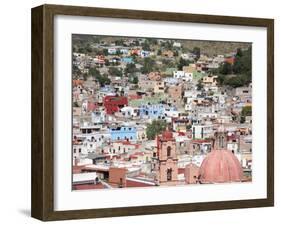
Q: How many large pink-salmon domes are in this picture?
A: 1